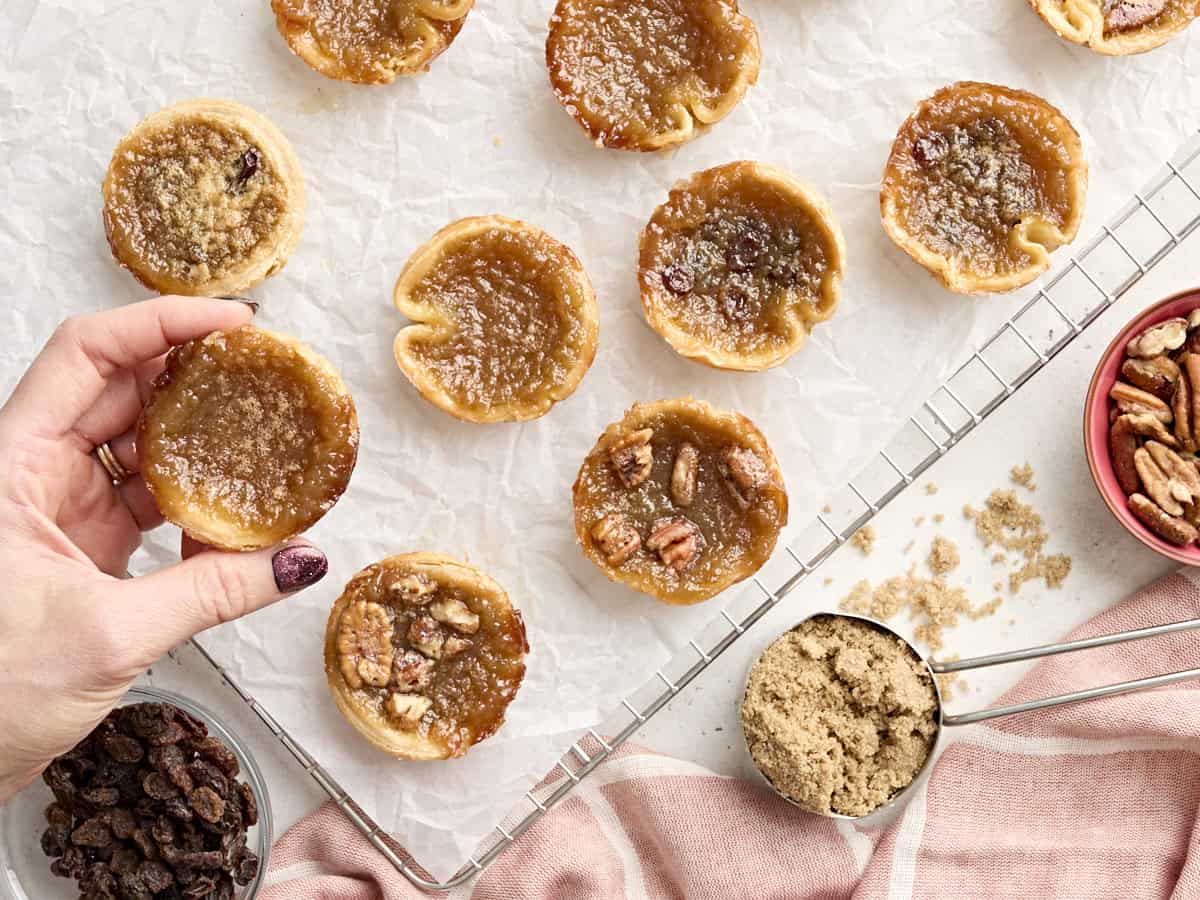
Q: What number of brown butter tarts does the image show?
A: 10